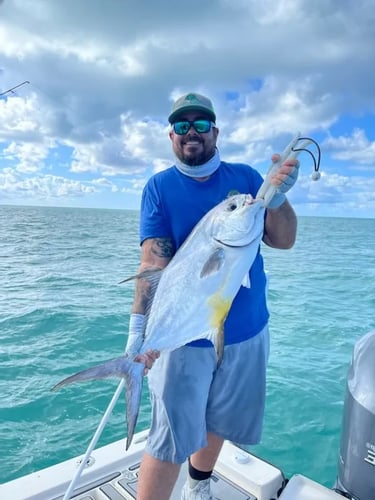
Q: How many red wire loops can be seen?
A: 0